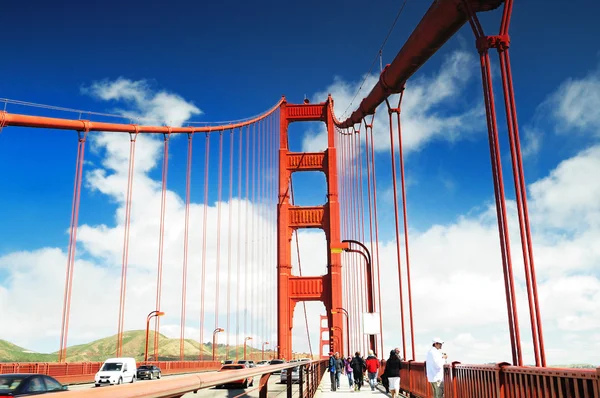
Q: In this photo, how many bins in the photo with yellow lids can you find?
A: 0